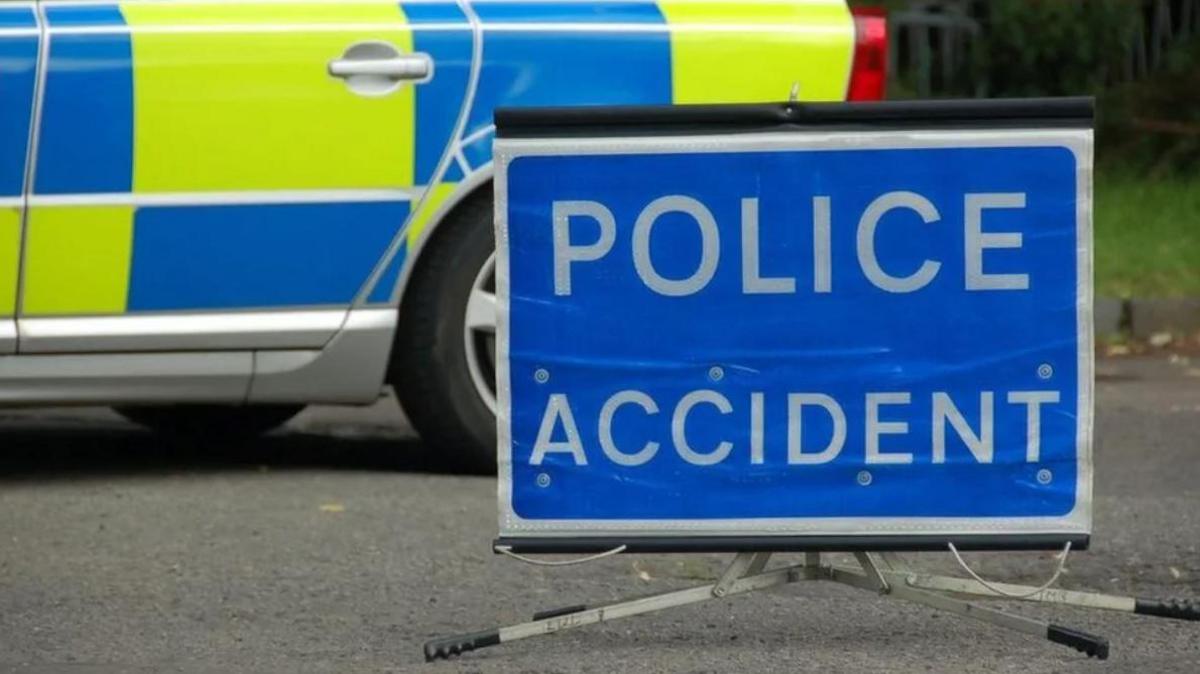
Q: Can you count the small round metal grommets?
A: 6